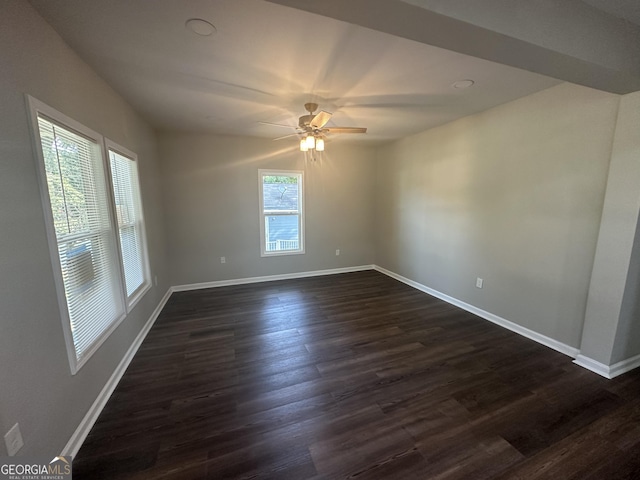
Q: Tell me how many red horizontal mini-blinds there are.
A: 0